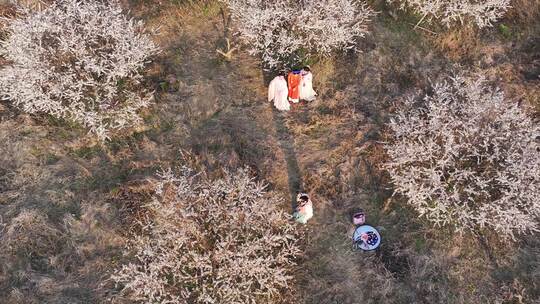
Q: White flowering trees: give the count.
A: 5